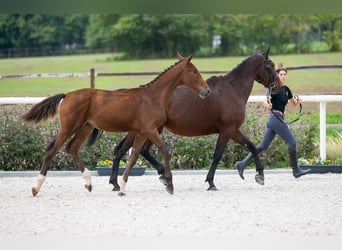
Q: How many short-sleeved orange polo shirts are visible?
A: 0